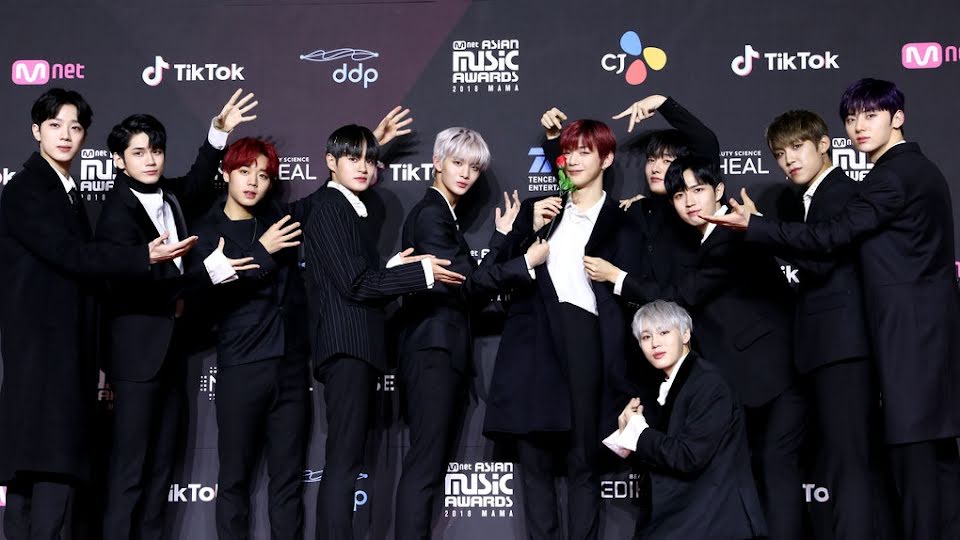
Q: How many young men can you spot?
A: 11